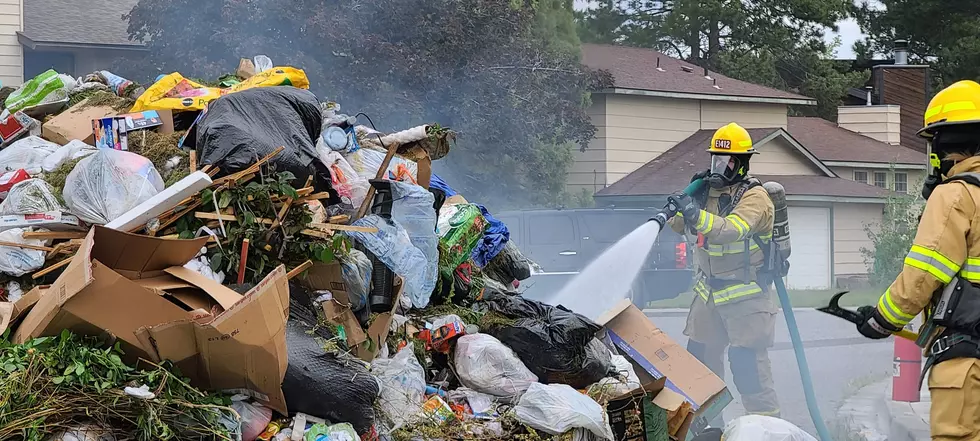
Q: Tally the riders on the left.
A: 0